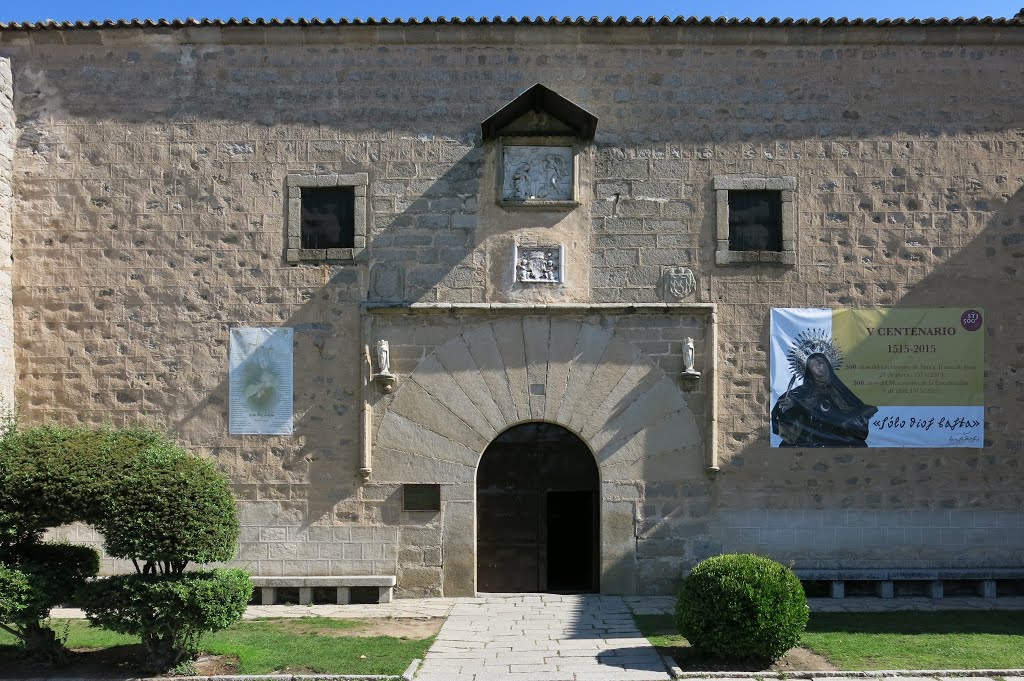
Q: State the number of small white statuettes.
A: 2